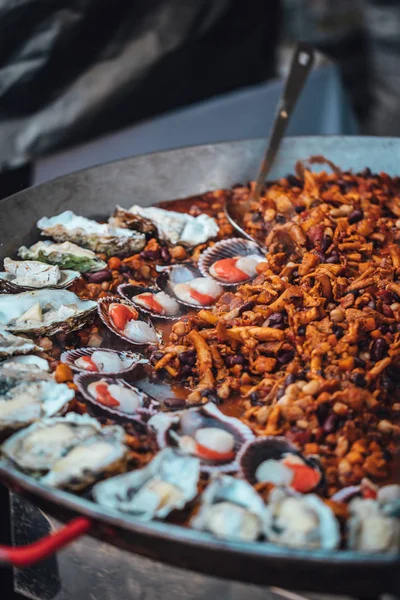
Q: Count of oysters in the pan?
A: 14